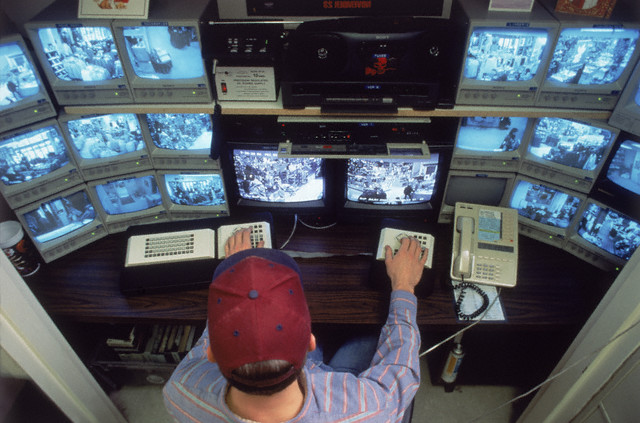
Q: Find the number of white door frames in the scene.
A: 2